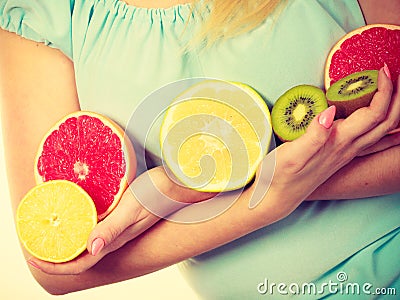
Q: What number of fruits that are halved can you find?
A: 6